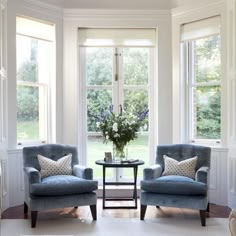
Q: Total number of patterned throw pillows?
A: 2